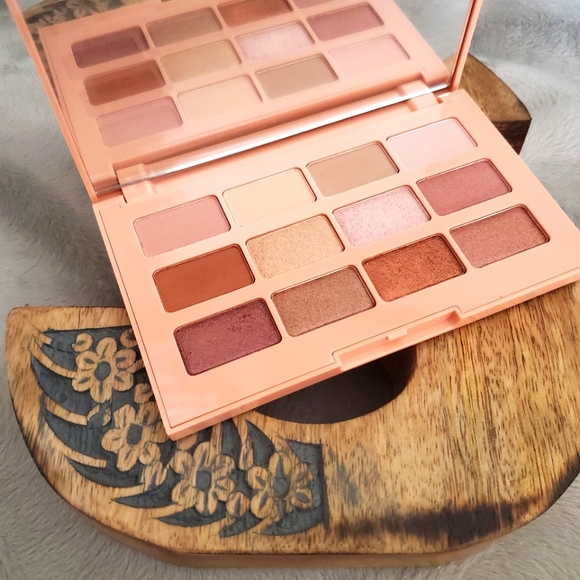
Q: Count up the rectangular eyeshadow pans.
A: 12